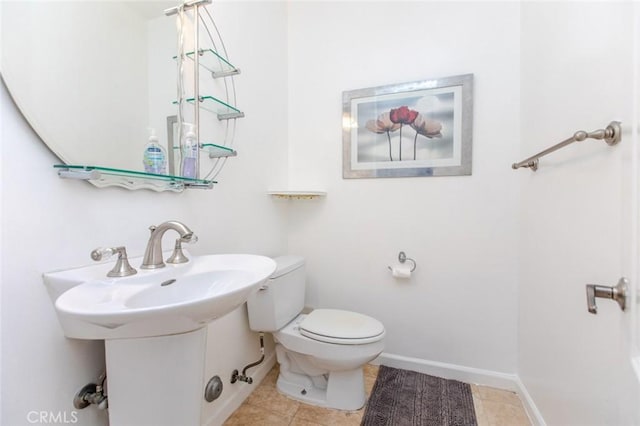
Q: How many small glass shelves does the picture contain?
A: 3